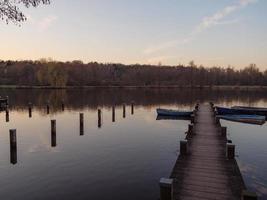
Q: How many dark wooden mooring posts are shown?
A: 11